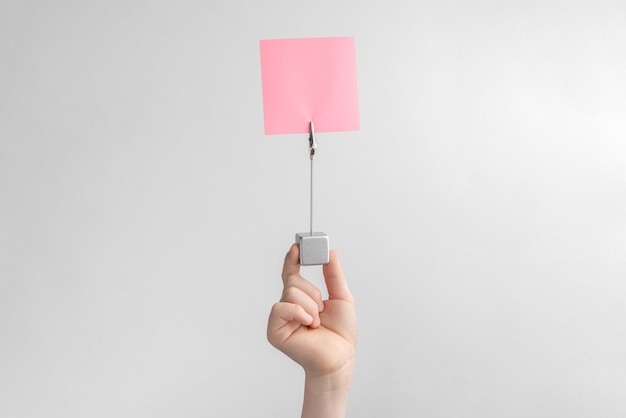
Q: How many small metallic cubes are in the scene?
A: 1